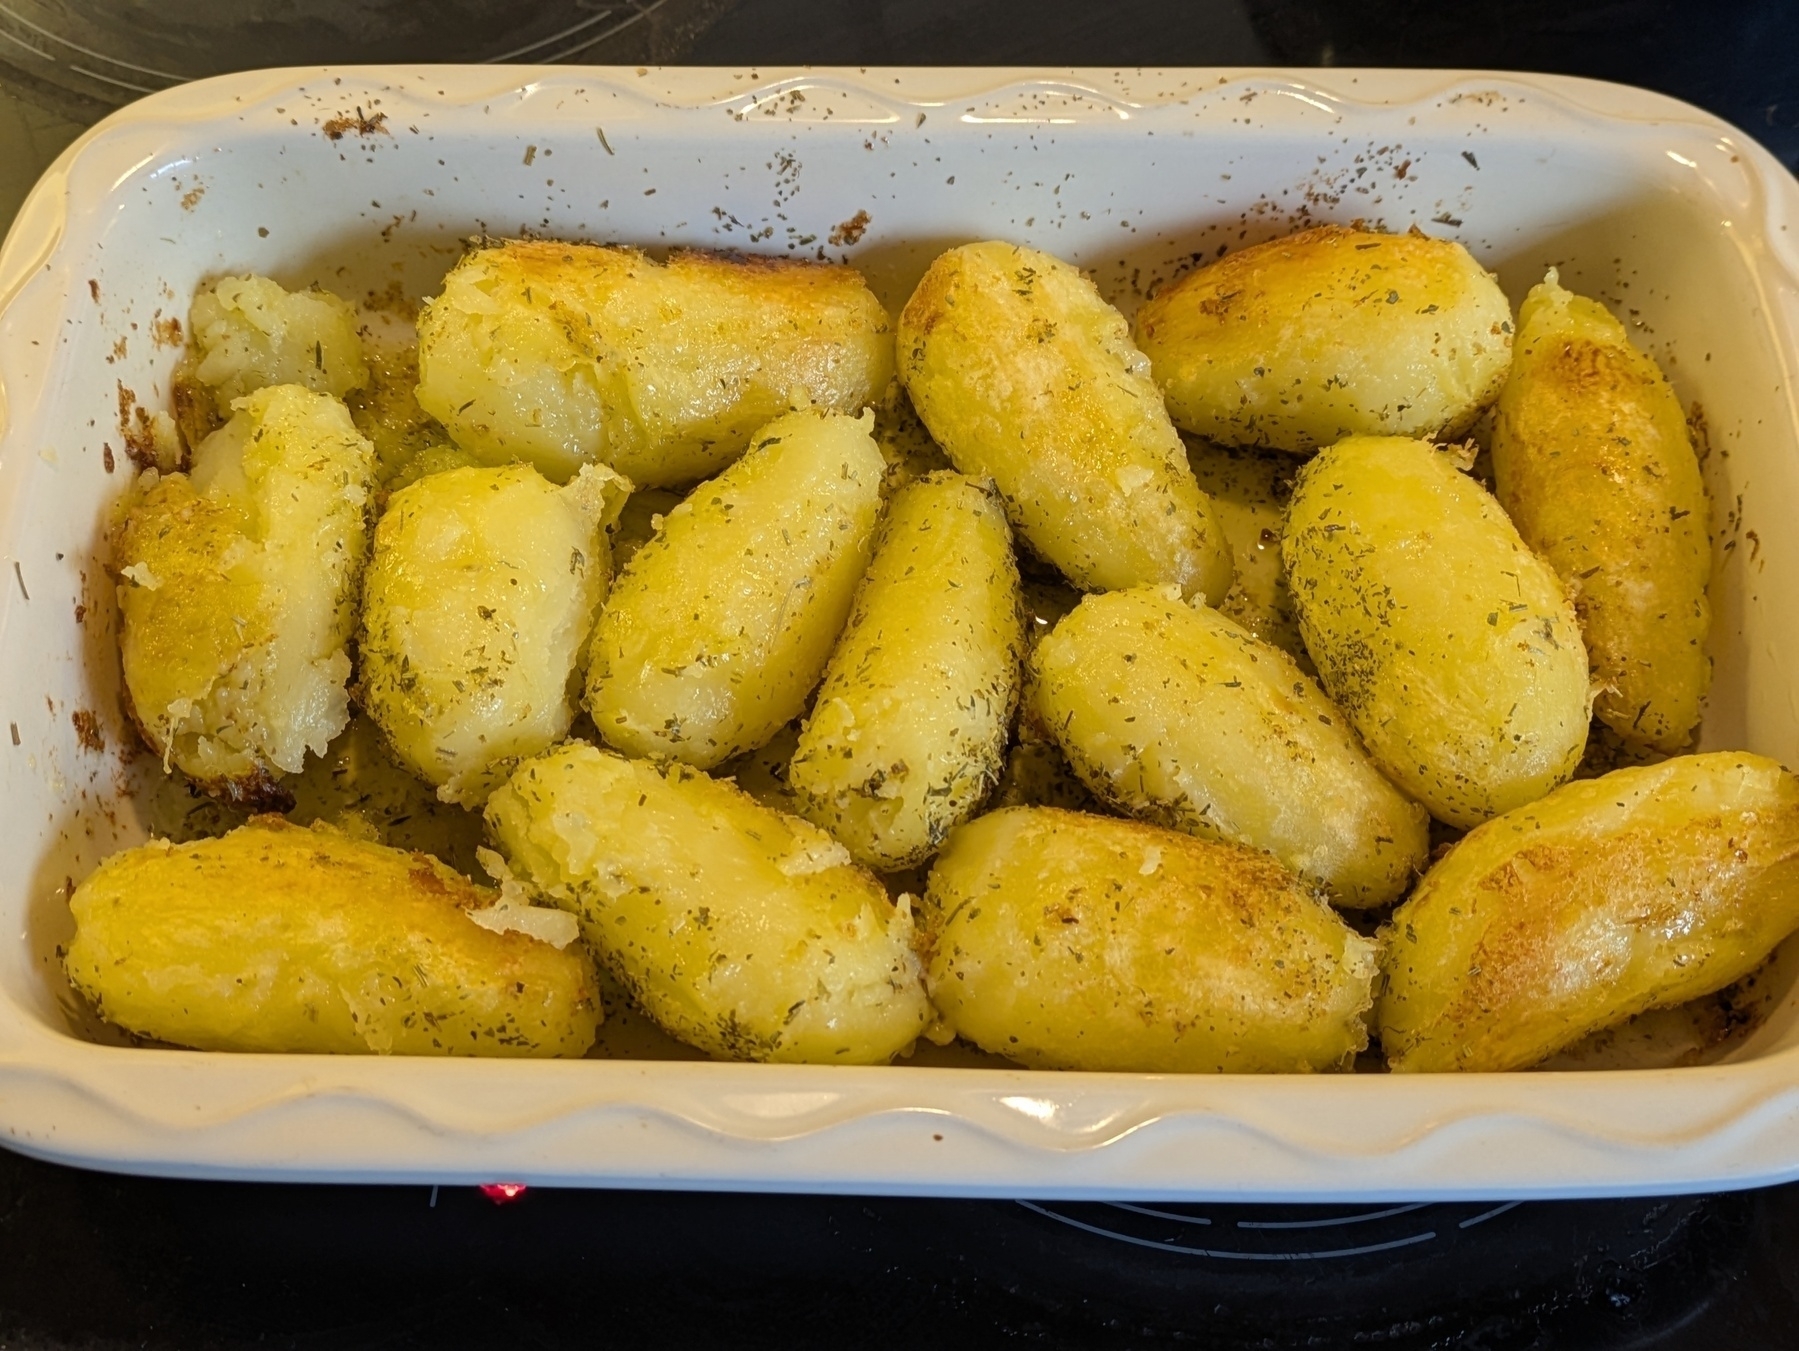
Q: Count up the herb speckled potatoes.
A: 15